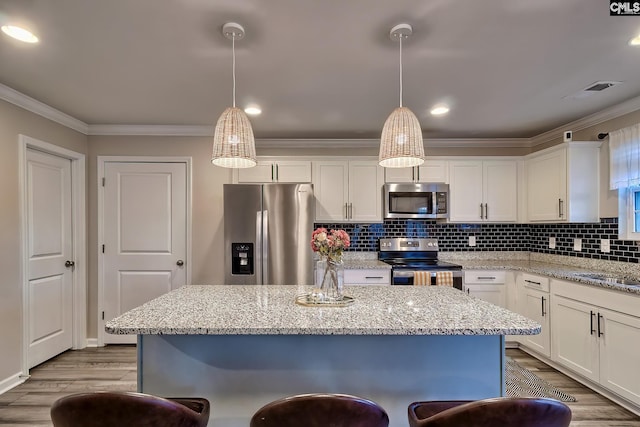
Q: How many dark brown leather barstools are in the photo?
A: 3